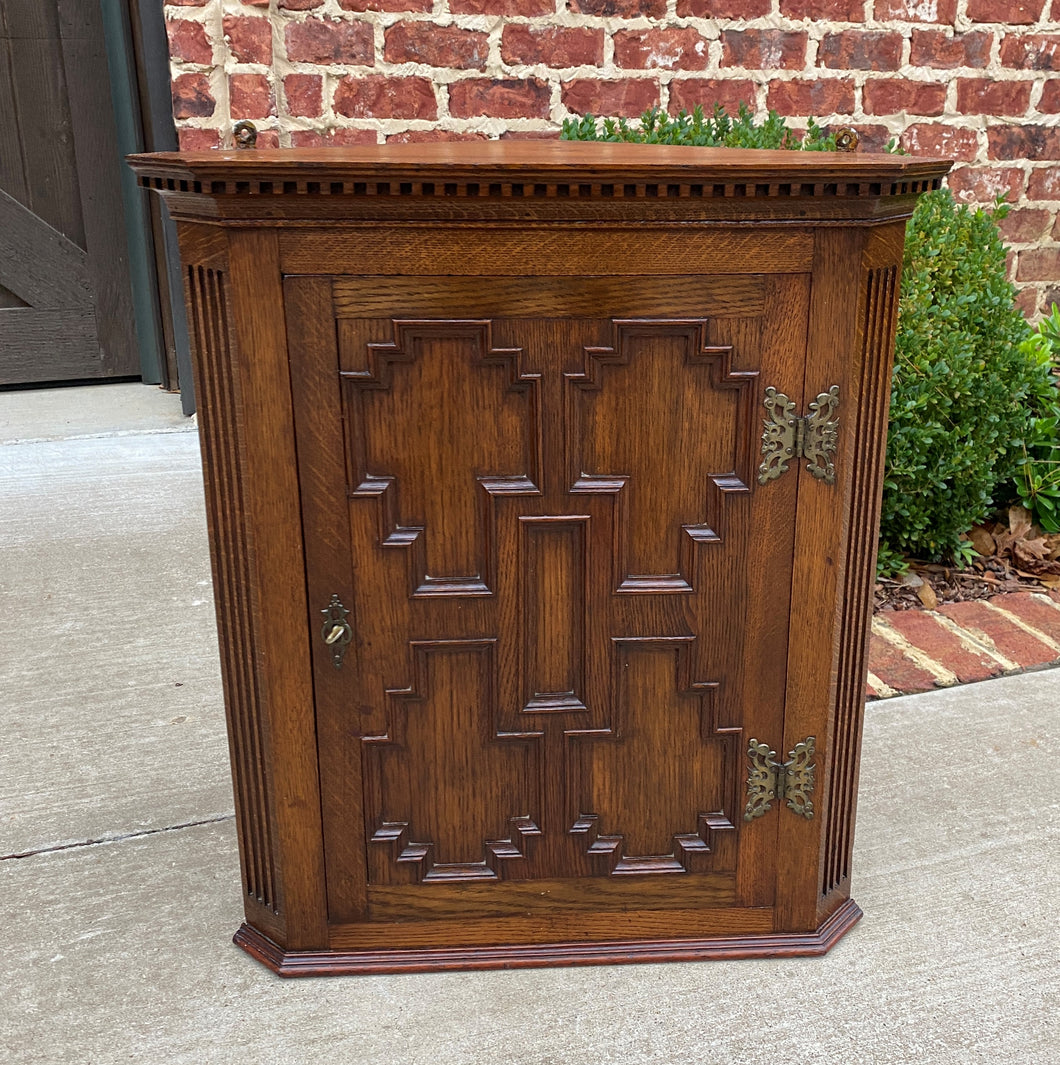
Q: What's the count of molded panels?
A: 5